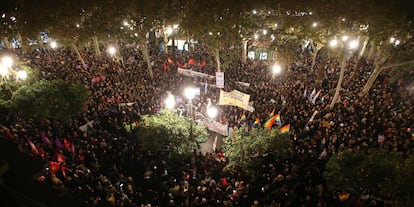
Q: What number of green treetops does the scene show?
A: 4